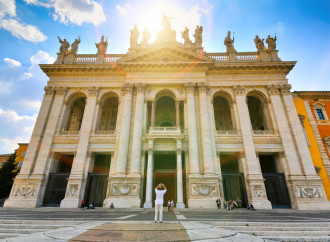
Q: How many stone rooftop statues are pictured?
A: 11